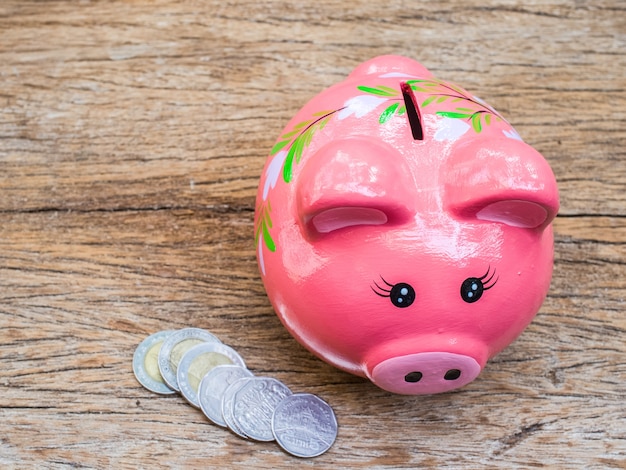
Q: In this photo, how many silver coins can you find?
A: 4